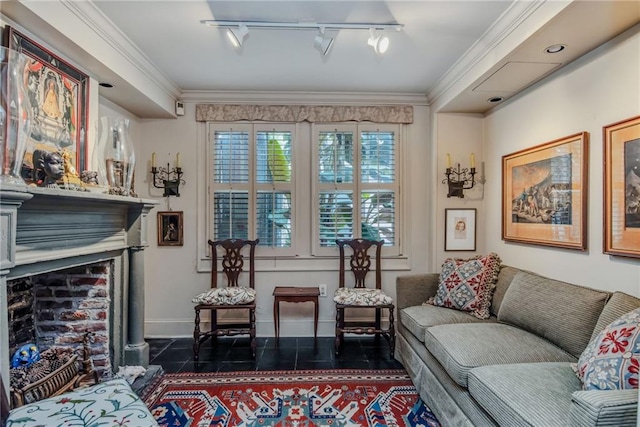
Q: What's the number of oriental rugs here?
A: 1